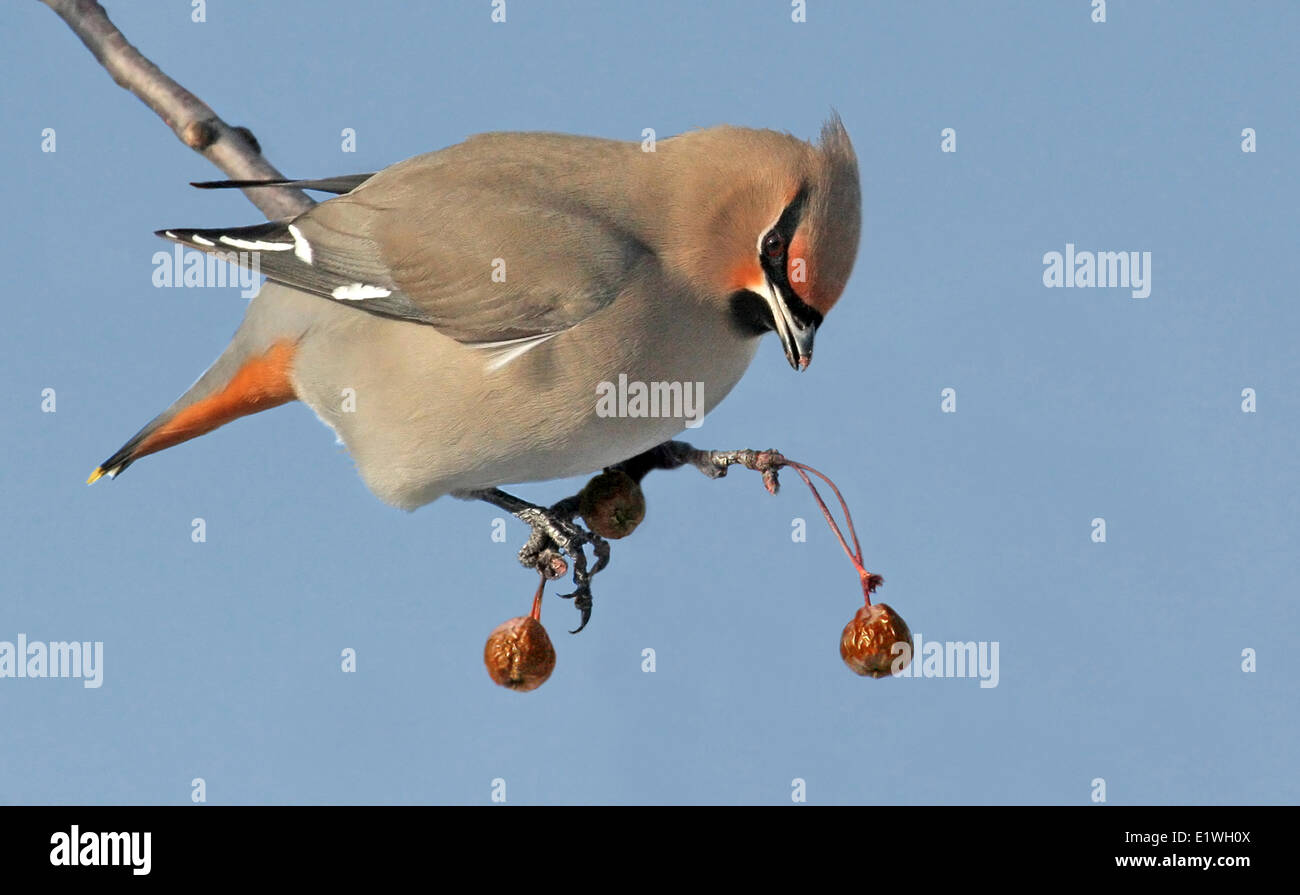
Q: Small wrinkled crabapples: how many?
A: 3